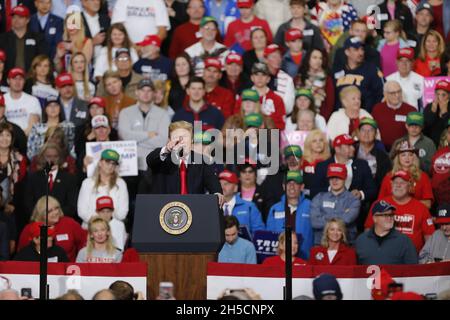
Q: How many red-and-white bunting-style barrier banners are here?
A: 2